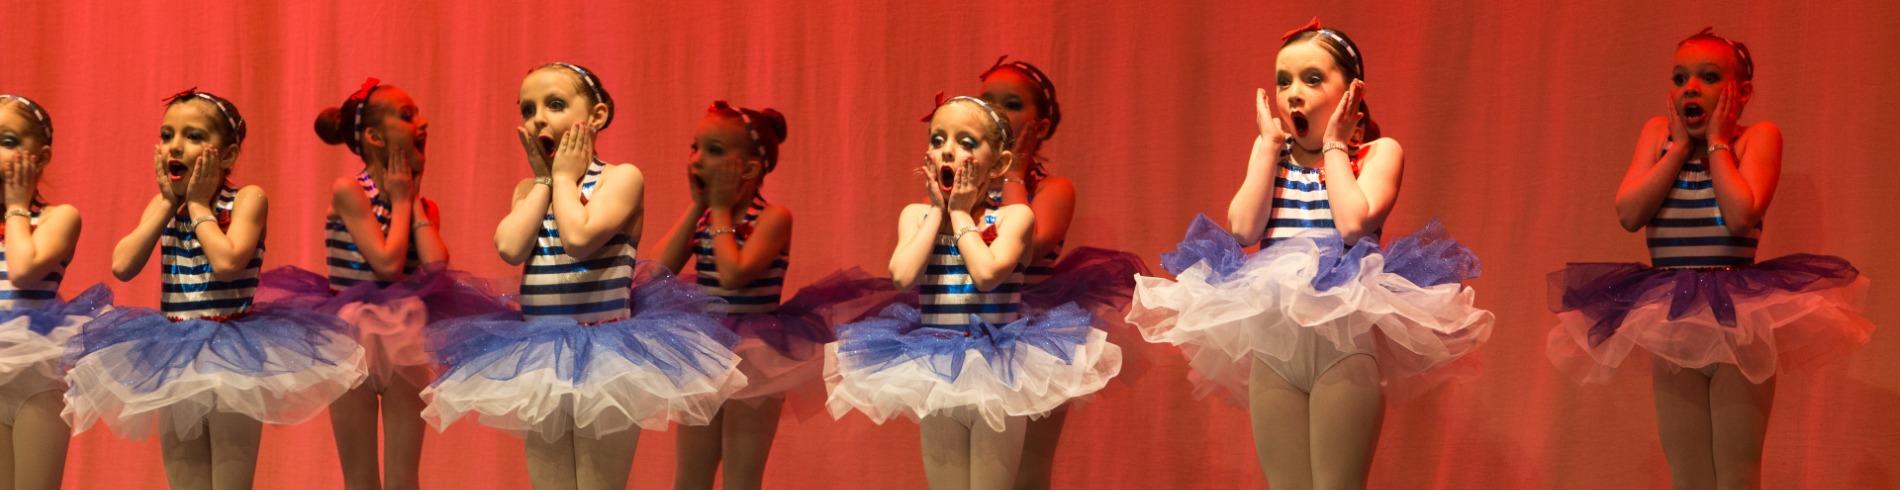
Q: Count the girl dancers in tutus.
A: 9